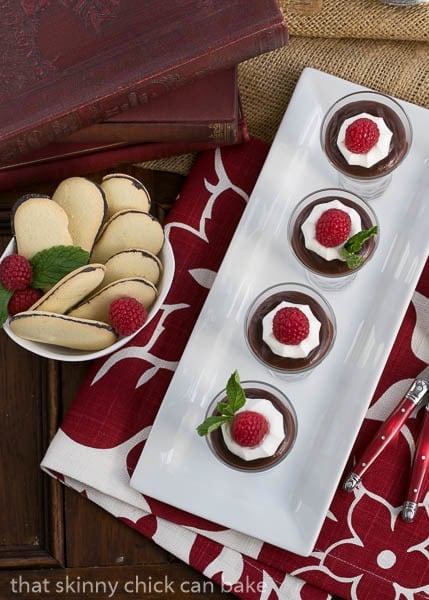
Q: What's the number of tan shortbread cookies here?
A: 8